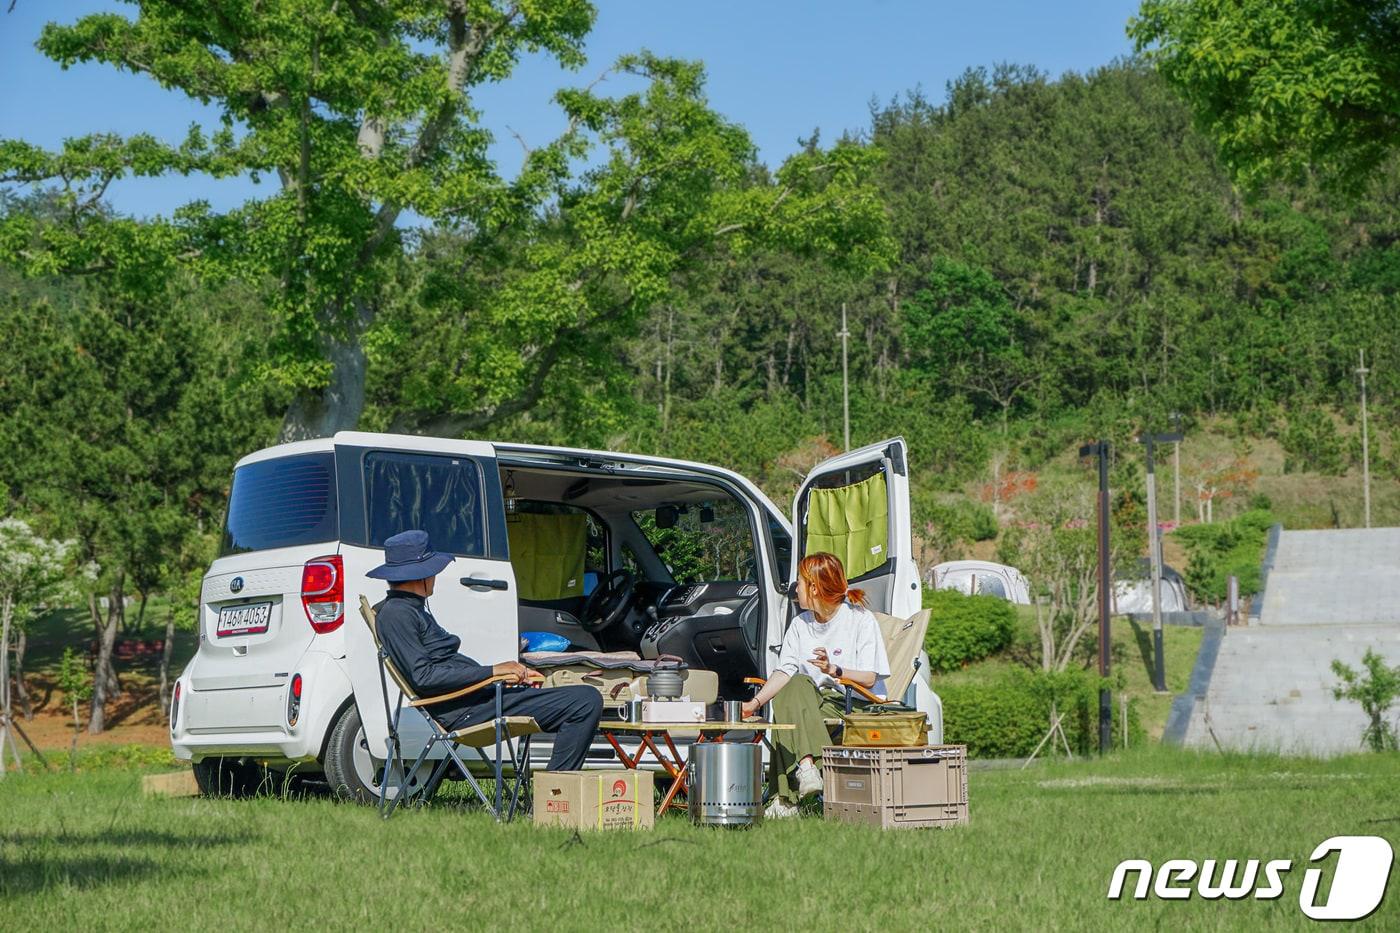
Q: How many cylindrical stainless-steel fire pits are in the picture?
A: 1